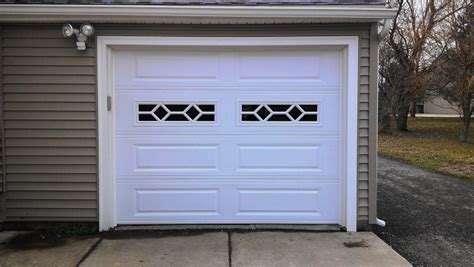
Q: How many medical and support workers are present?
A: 0